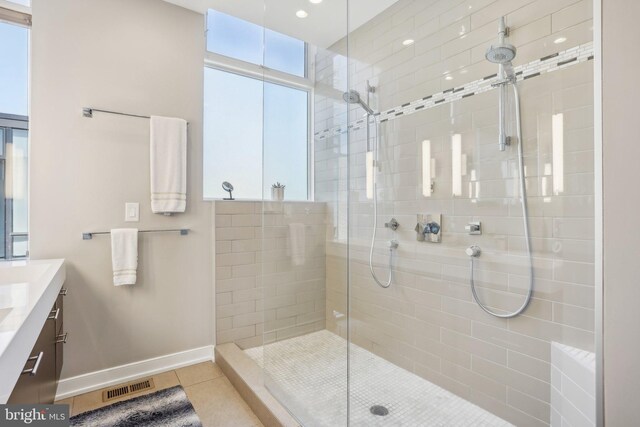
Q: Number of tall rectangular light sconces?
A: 4